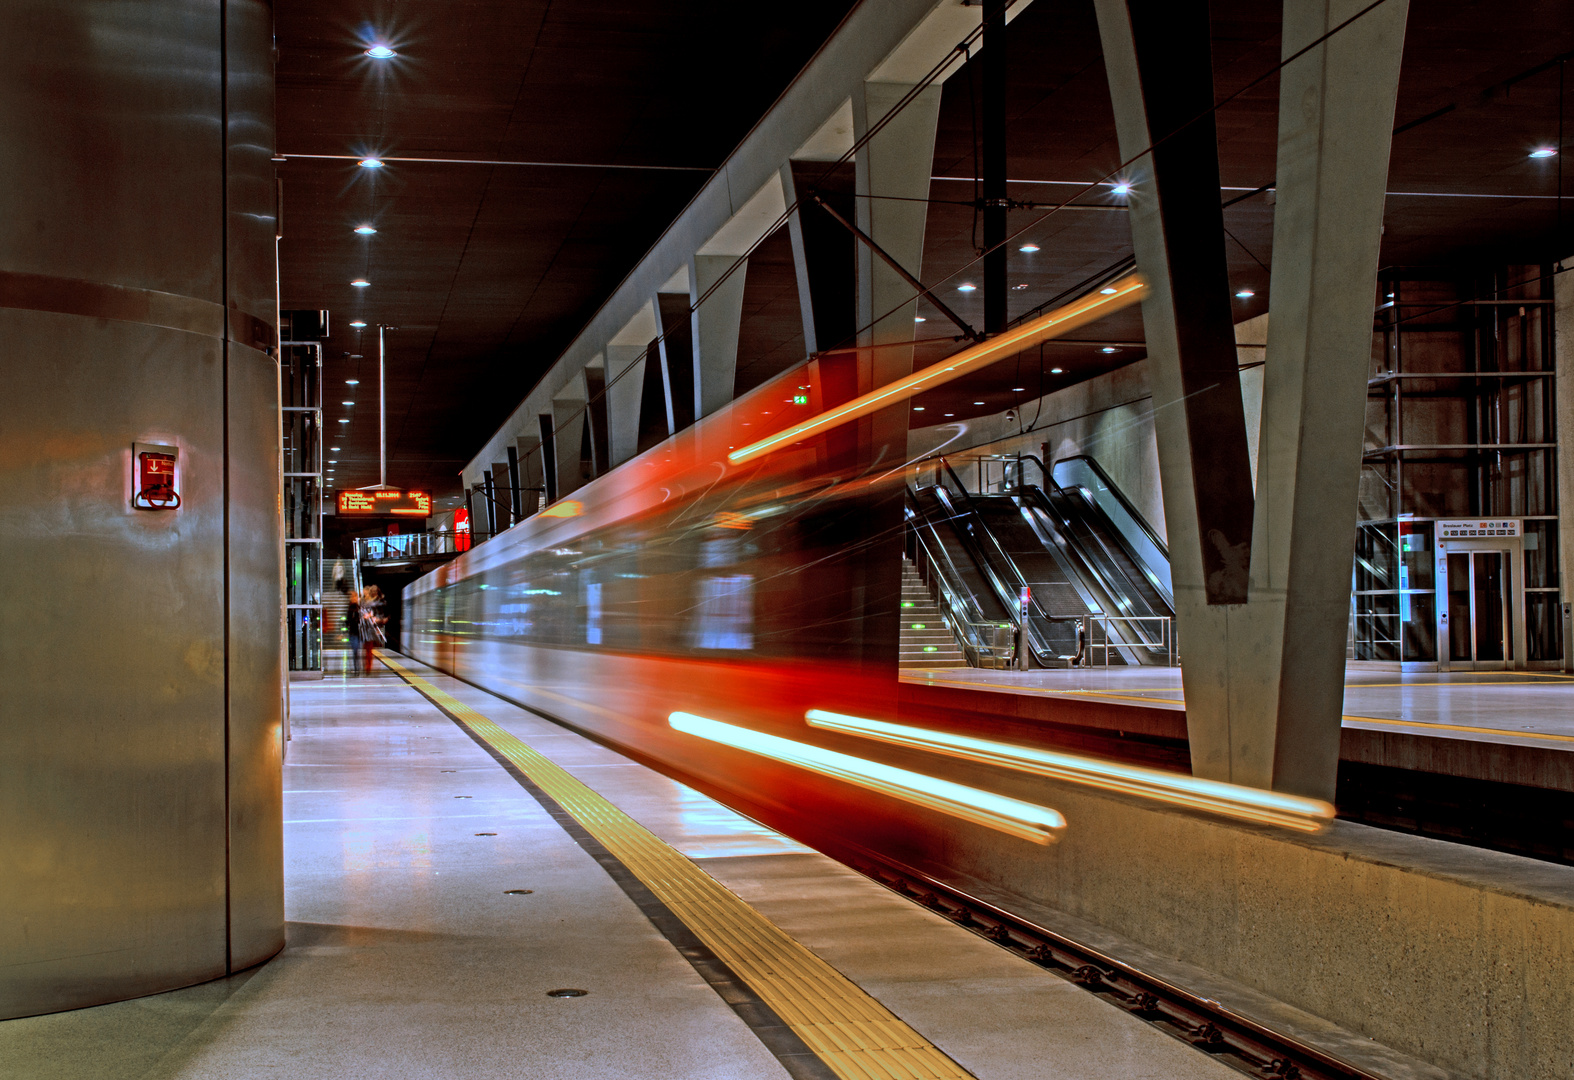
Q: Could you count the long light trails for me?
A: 3